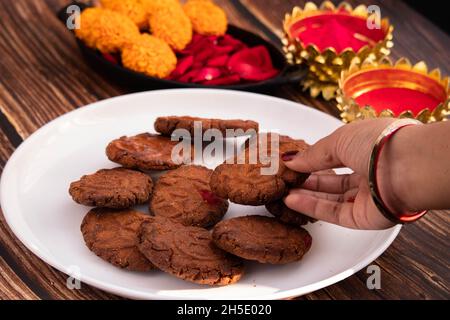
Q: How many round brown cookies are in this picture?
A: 10